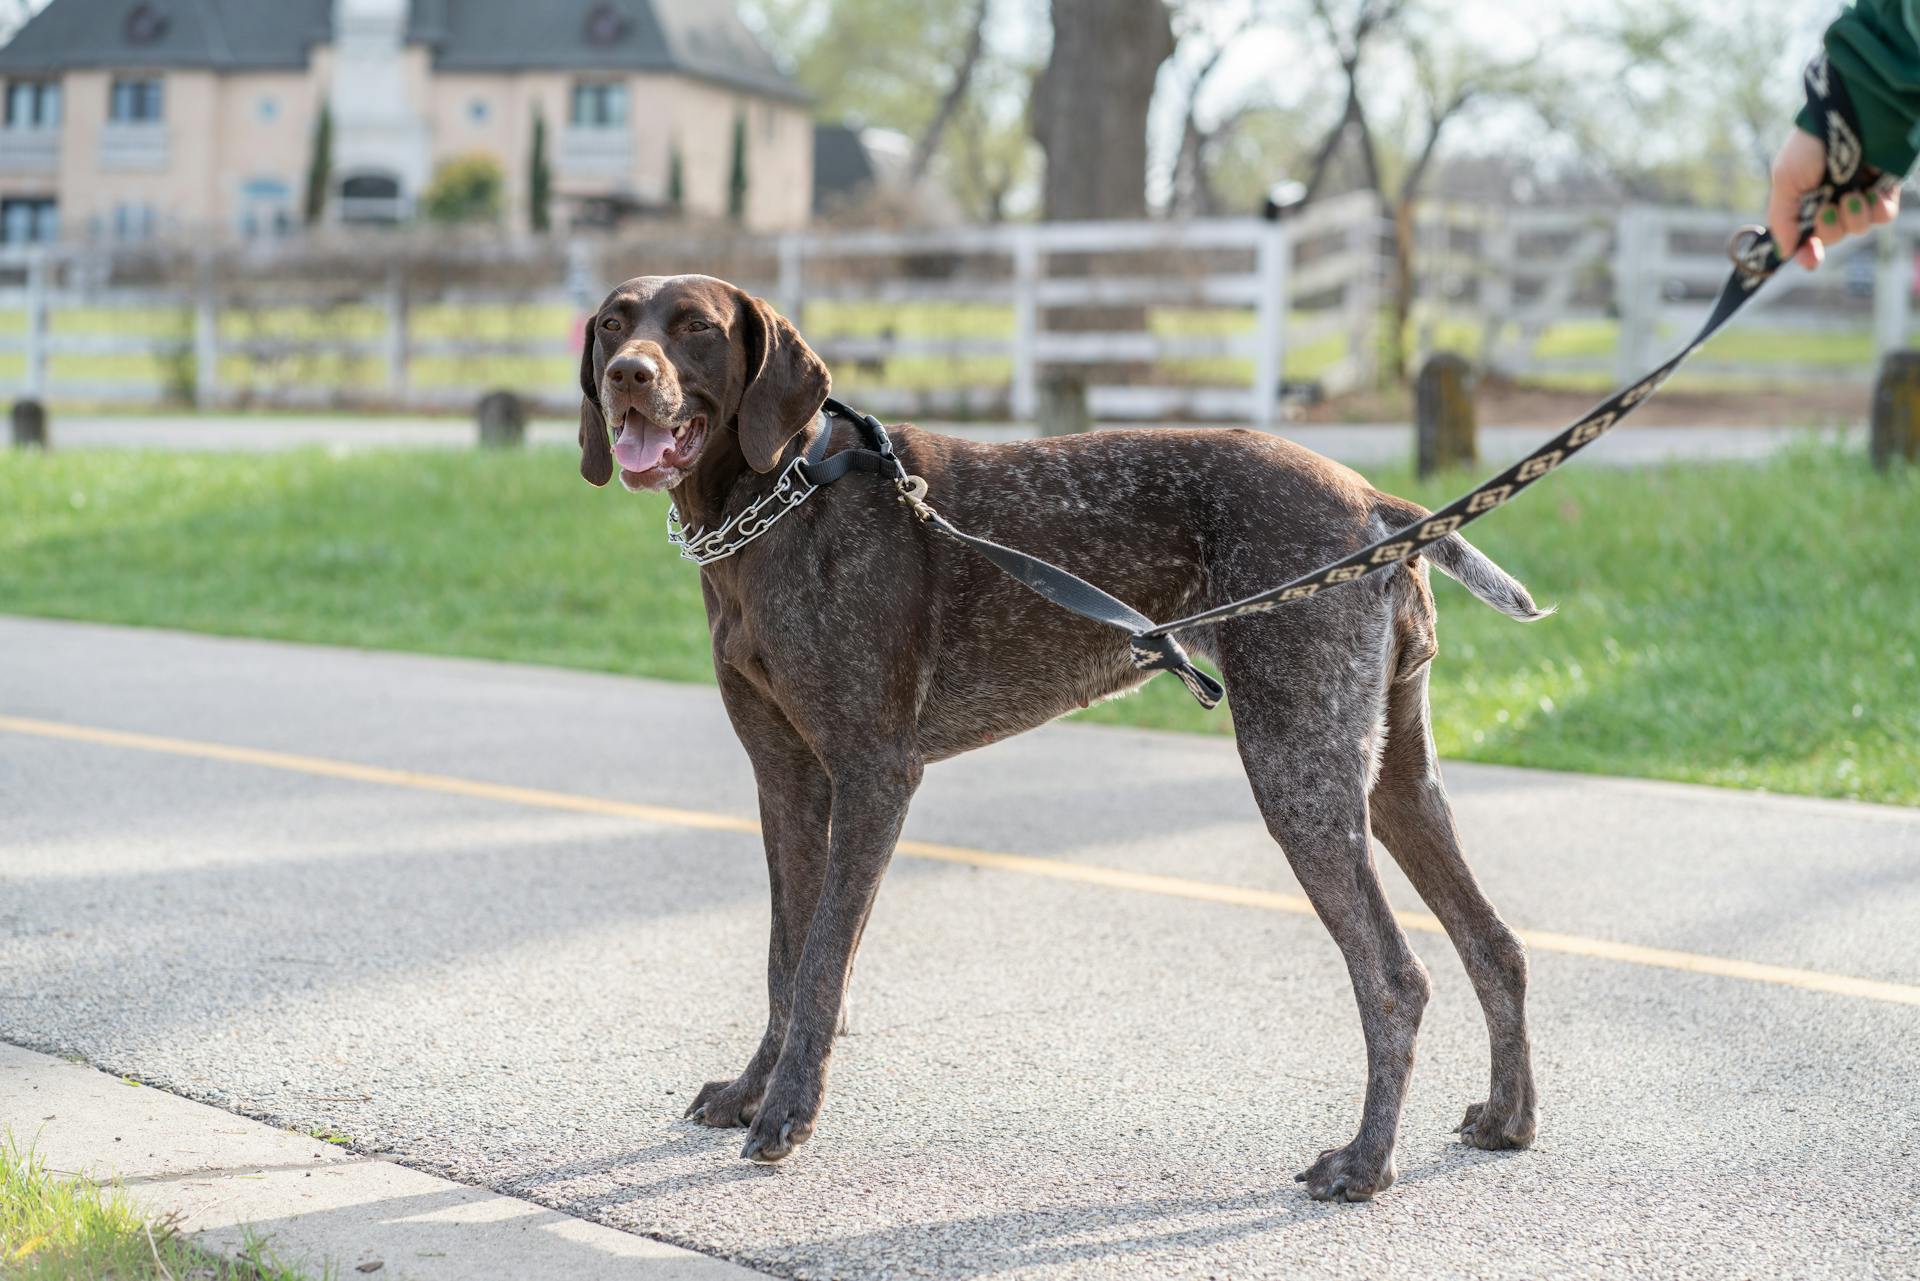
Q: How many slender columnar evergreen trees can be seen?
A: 4